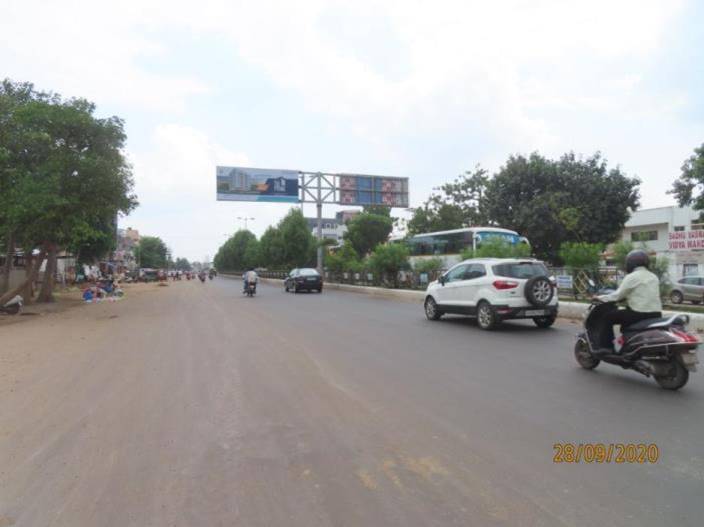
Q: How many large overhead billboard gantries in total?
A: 1